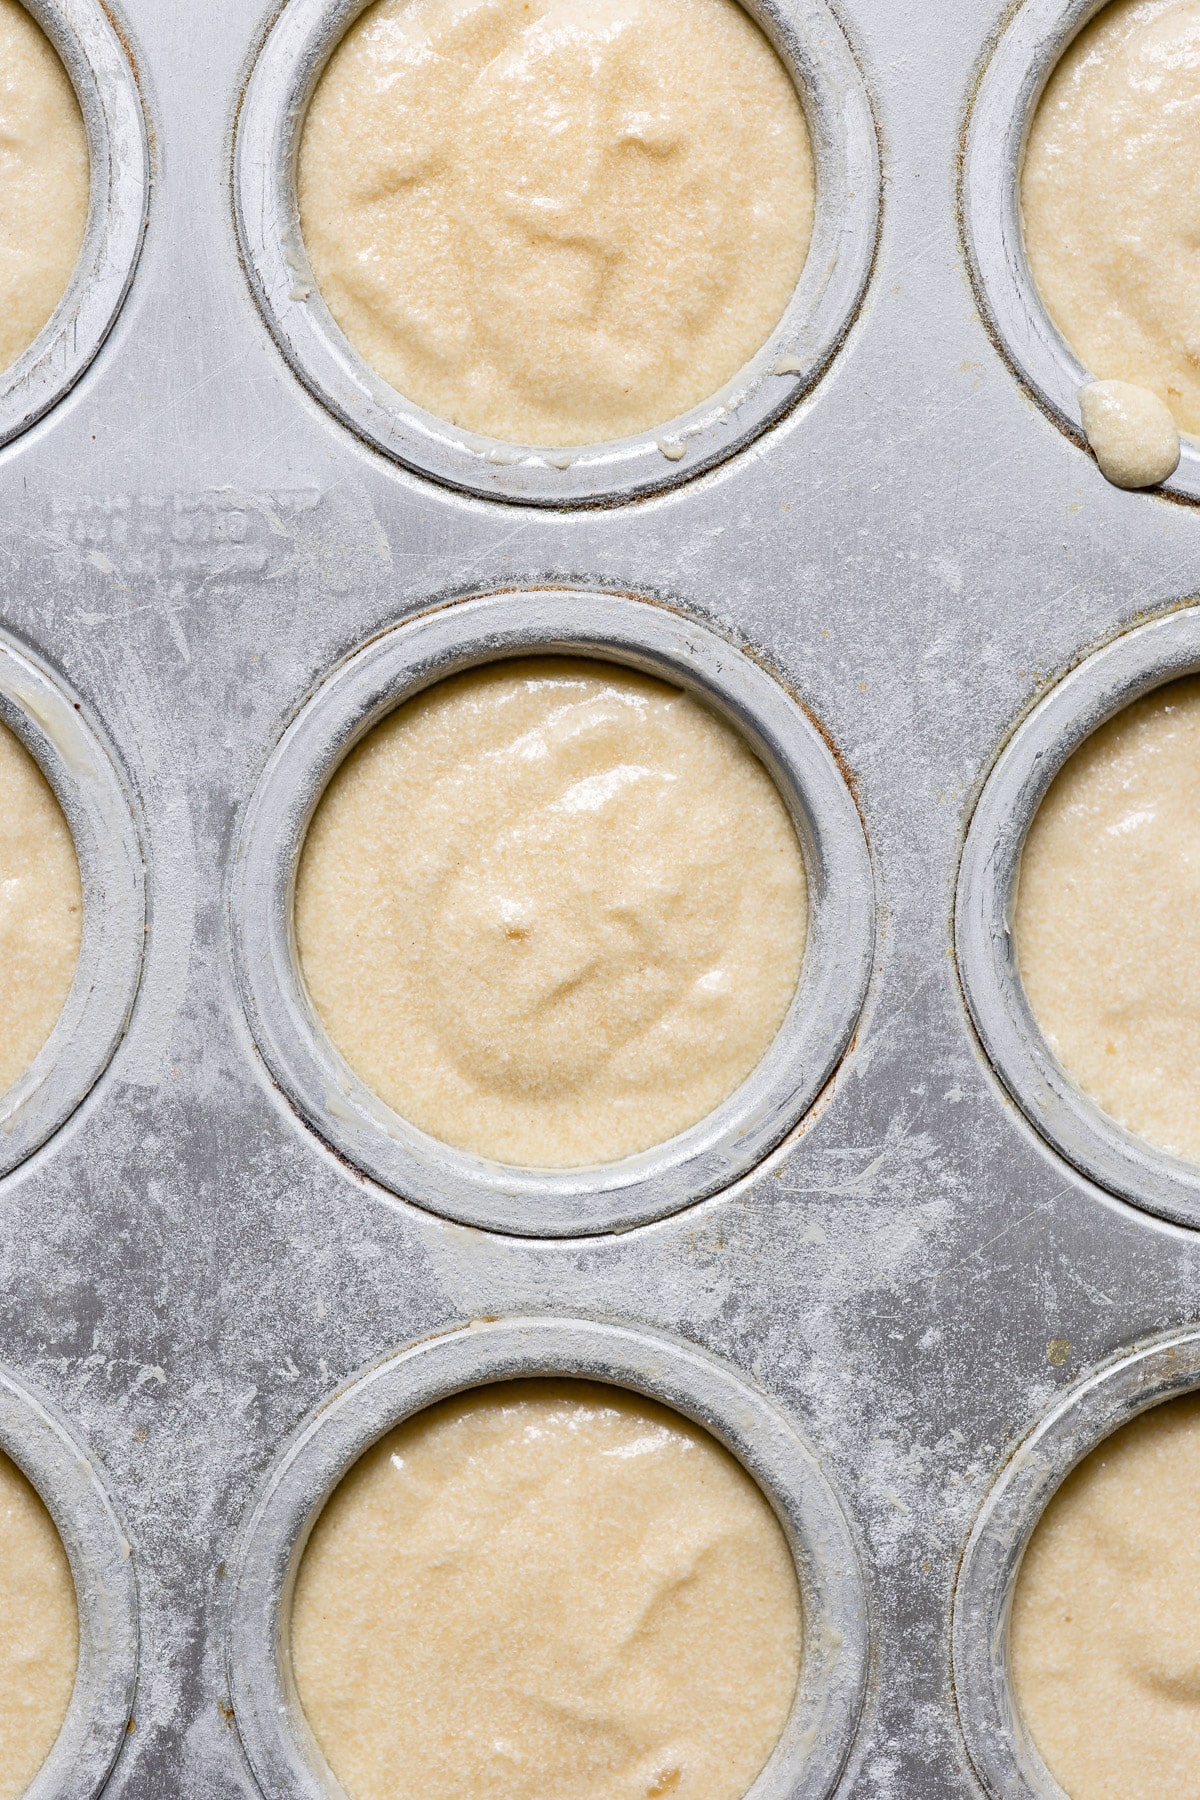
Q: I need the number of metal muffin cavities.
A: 9